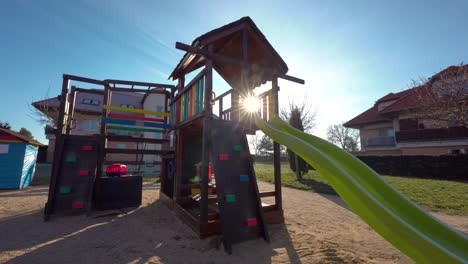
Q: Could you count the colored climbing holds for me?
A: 10